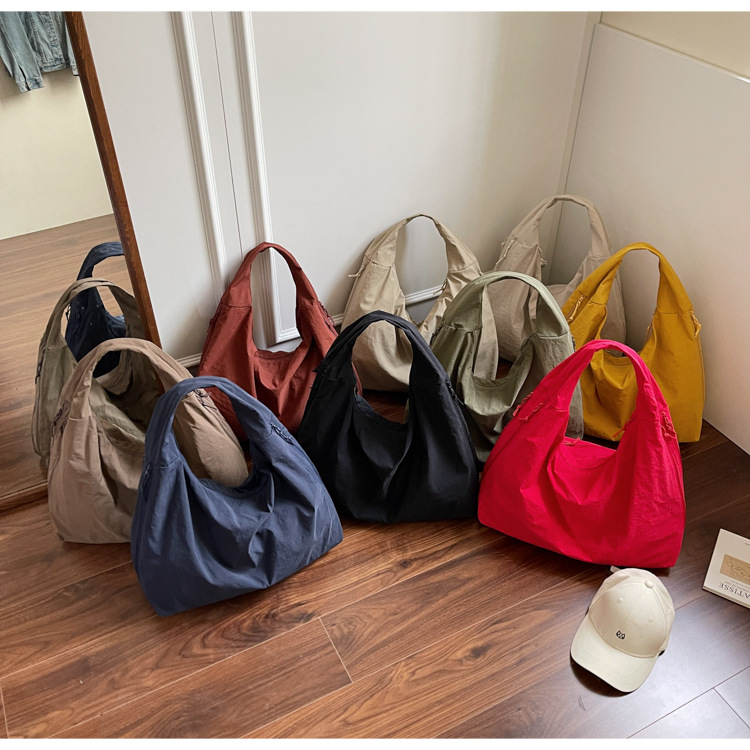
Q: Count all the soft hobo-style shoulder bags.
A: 9